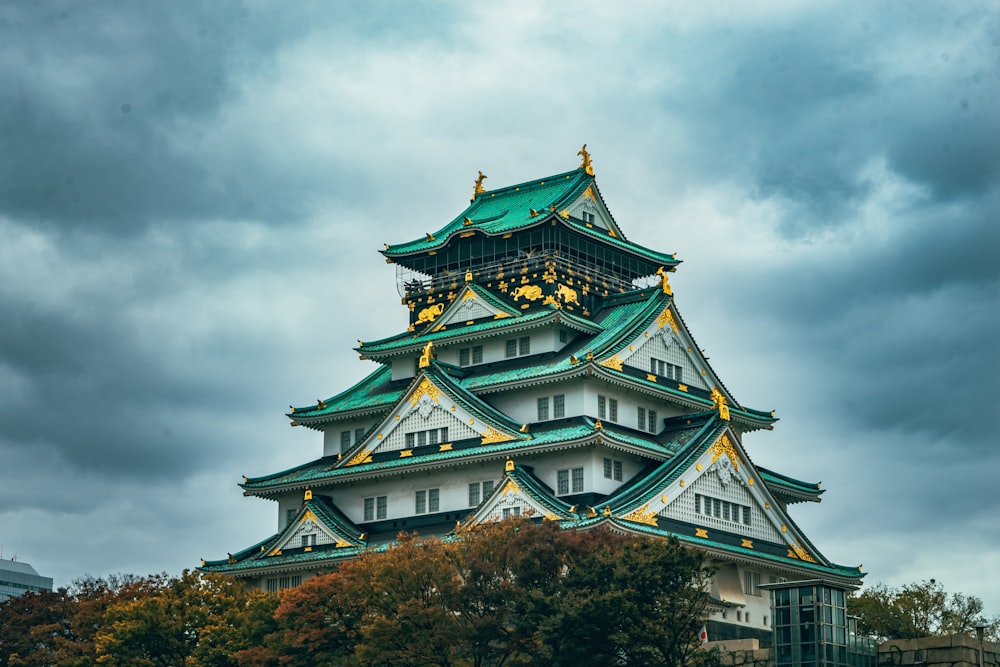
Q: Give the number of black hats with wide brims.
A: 0